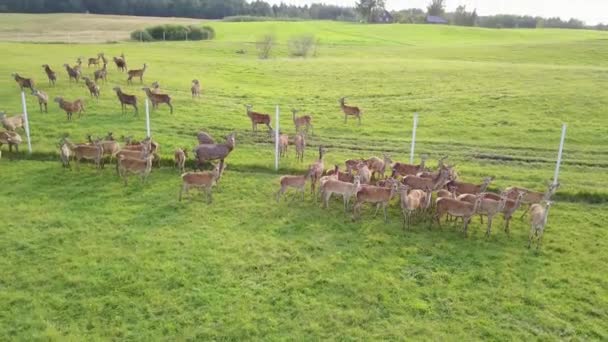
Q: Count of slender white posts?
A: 5